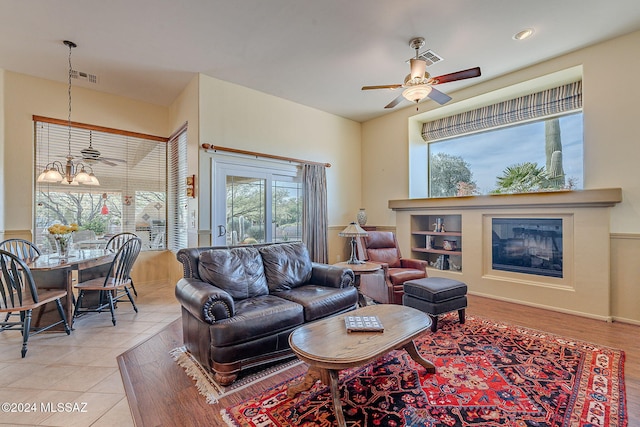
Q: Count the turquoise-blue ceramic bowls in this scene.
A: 0